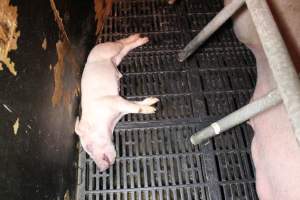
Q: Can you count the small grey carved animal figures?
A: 0